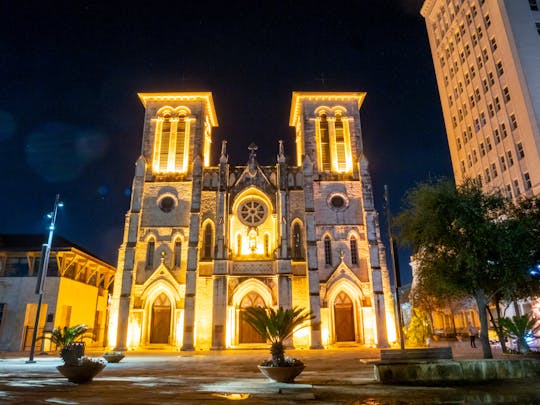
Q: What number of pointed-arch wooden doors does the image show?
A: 3